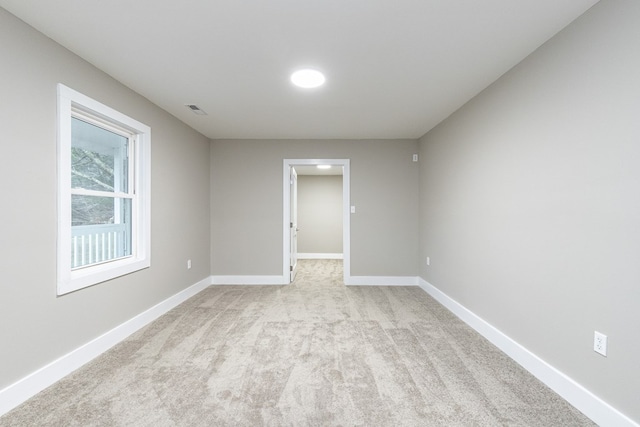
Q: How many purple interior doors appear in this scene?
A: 0